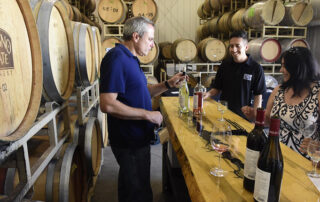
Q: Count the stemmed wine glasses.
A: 4